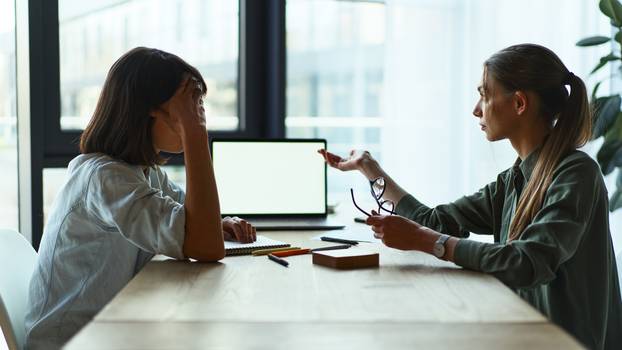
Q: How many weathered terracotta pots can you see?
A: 0